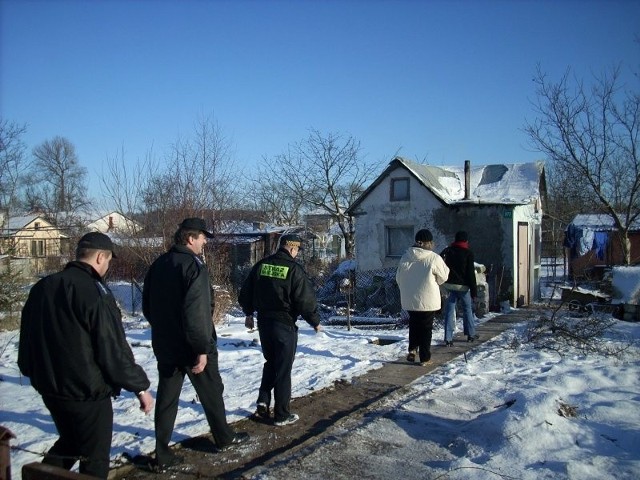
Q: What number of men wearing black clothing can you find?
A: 3